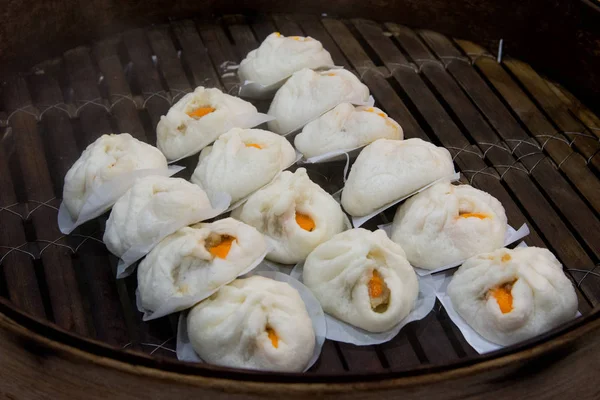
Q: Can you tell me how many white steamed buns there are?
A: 14